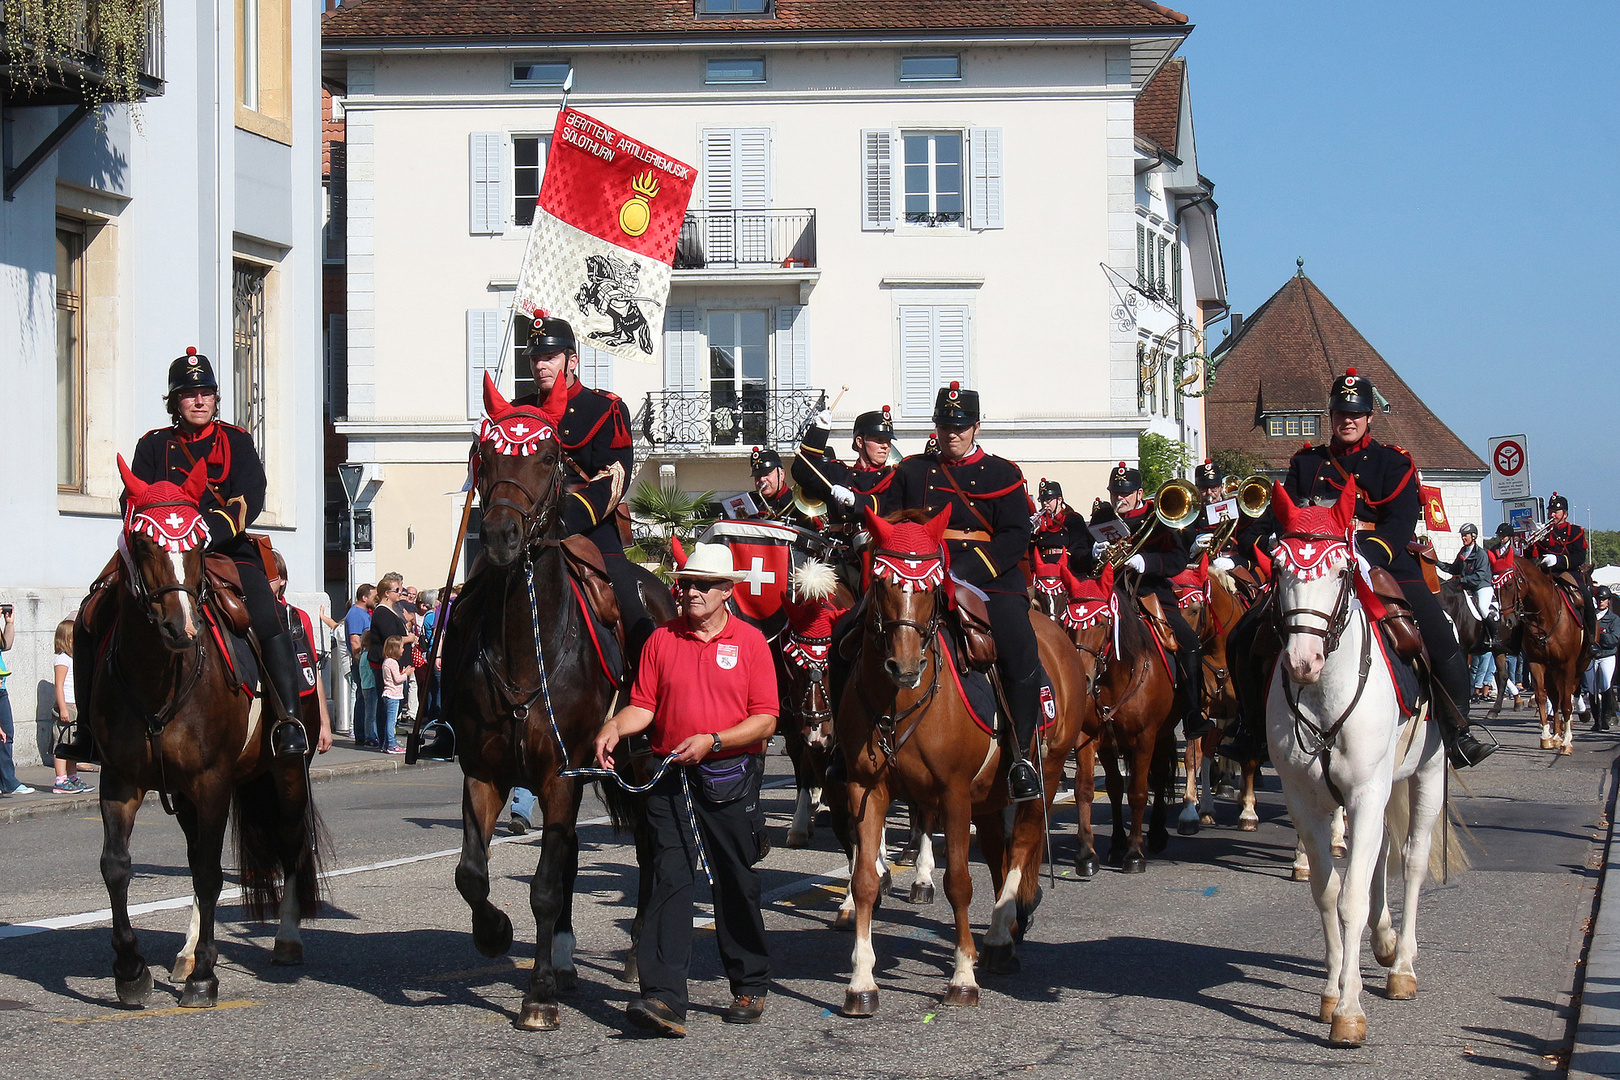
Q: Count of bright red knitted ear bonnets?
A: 11